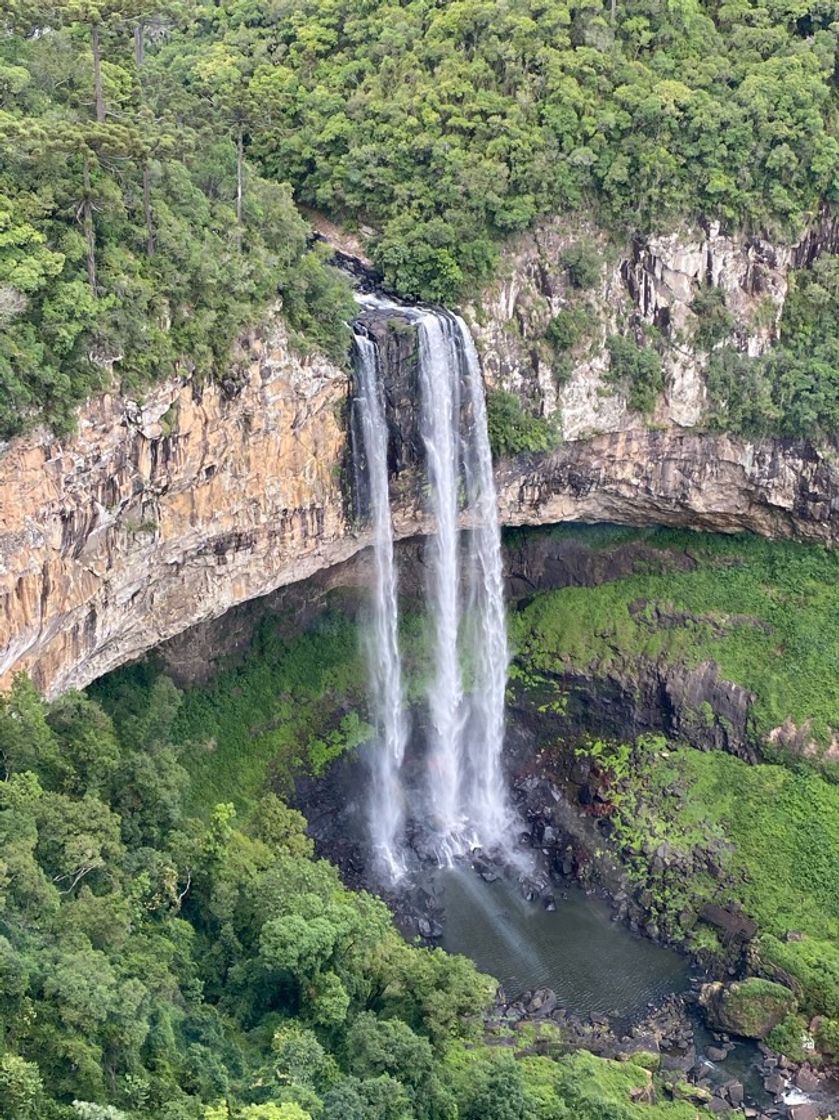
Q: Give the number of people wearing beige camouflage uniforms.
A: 0